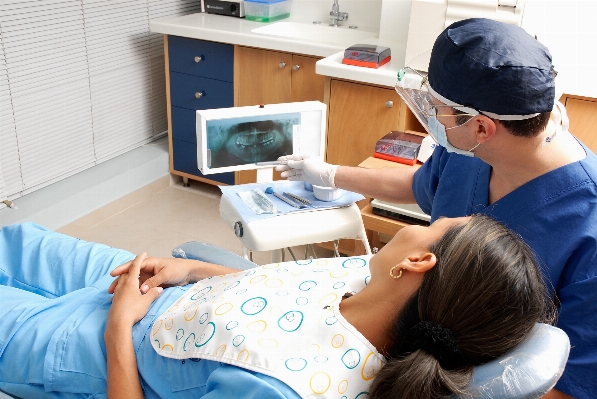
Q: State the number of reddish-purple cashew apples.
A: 0